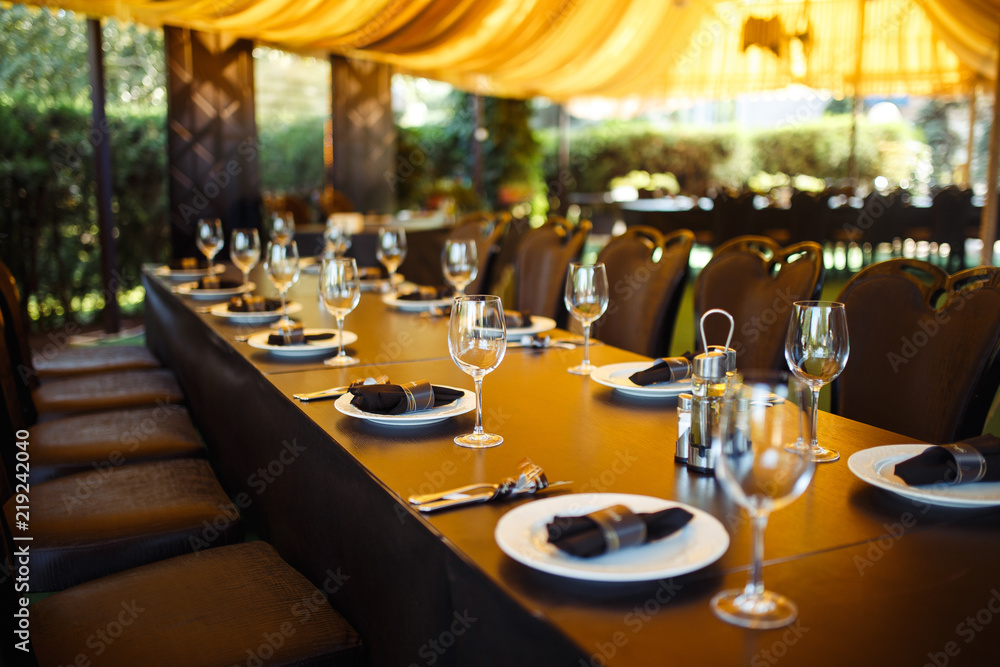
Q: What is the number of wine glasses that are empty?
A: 12